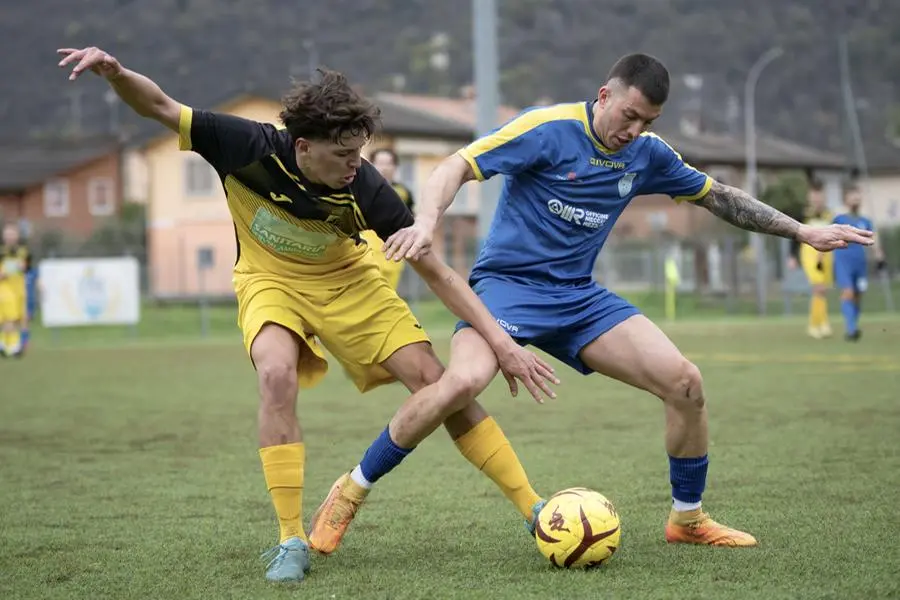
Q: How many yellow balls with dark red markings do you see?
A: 1